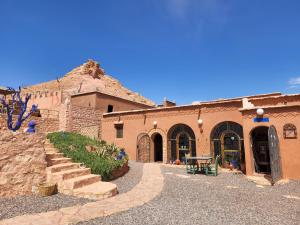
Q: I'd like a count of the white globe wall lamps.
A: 3